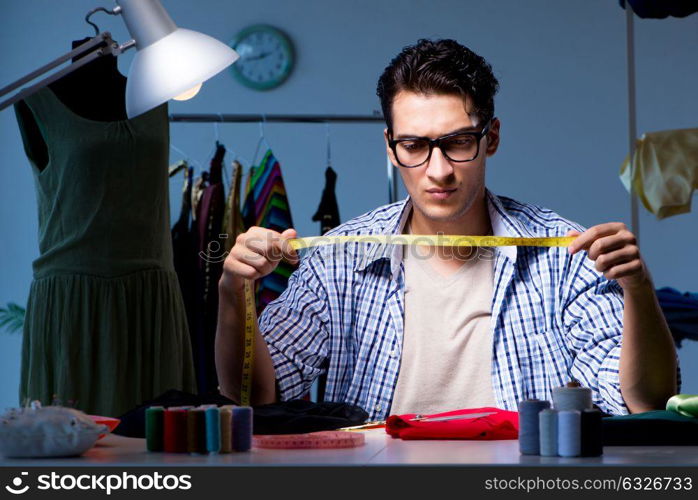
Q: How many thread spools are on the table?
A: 11